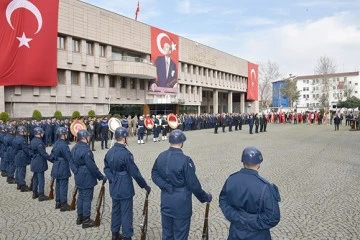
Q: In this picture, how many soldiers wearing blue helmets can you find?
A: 9